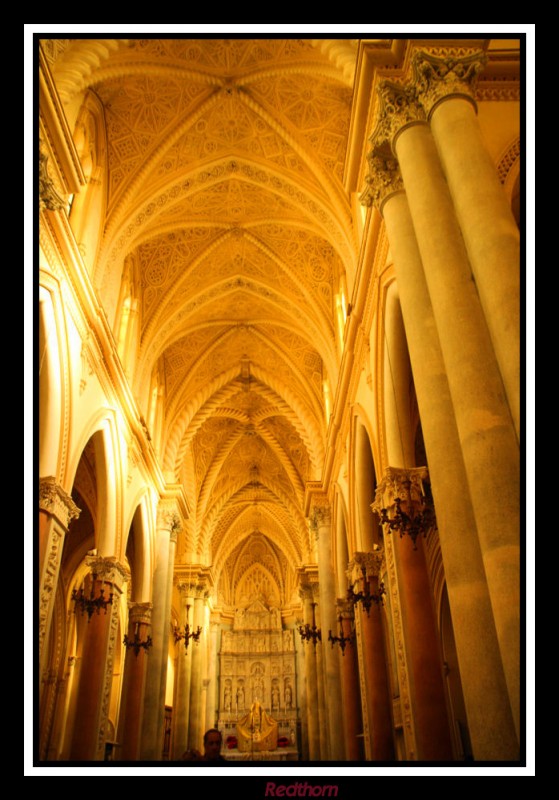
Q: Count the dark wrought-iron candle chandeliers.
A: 7